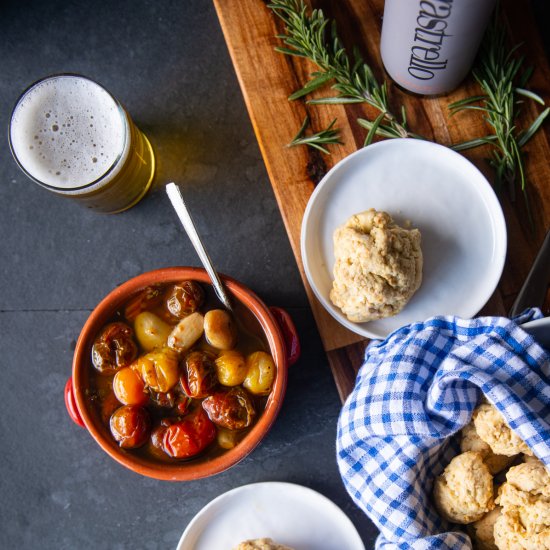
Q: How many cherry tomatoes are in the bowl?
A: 11